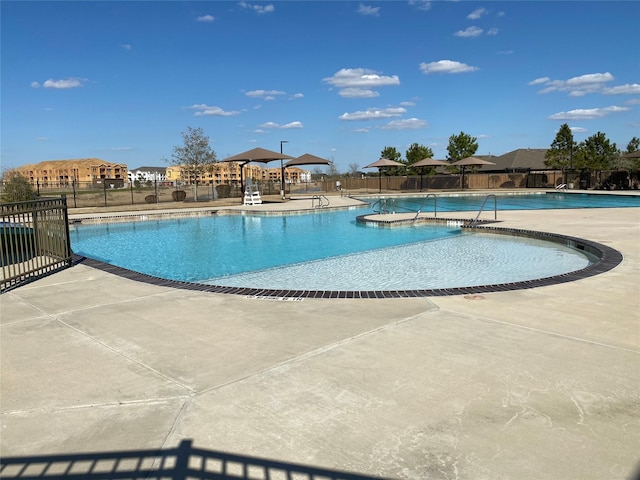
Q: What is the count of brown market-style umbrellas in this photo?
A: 5